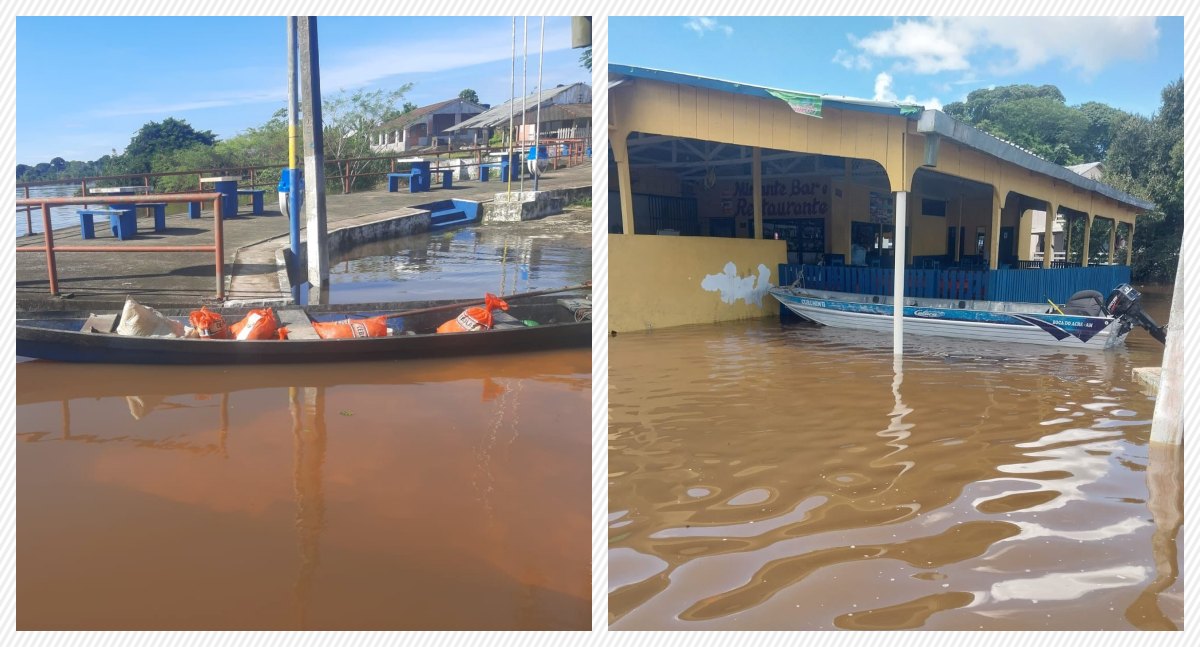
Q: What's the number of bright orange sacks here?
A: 4